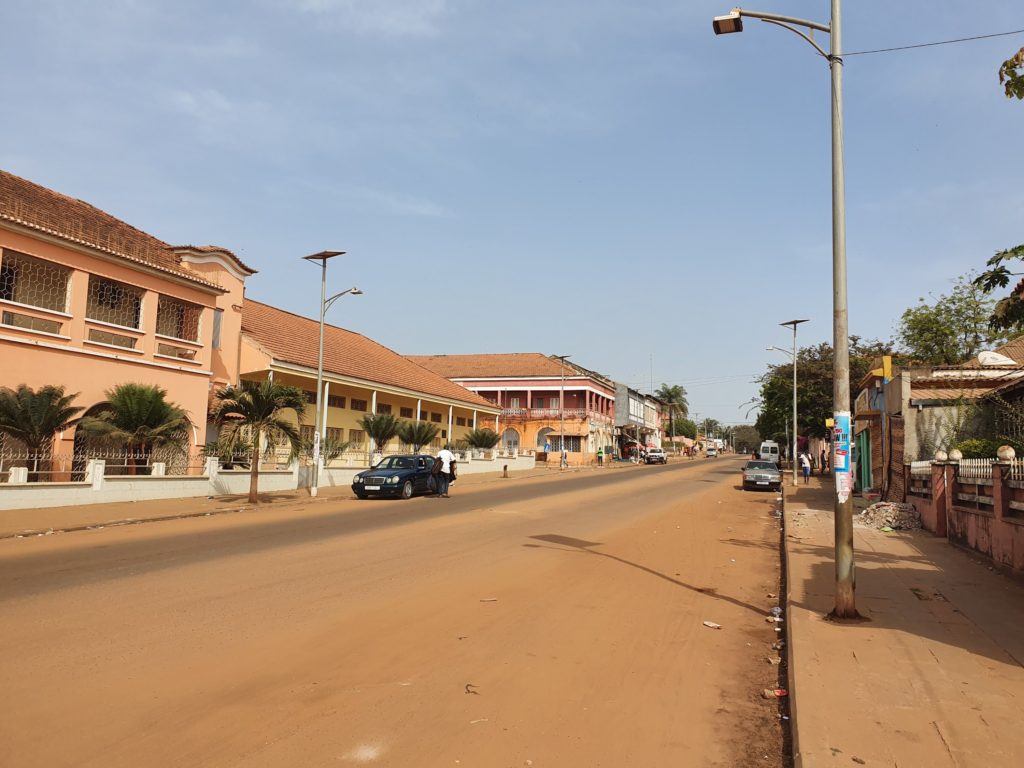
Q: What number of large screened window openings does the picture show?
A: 3